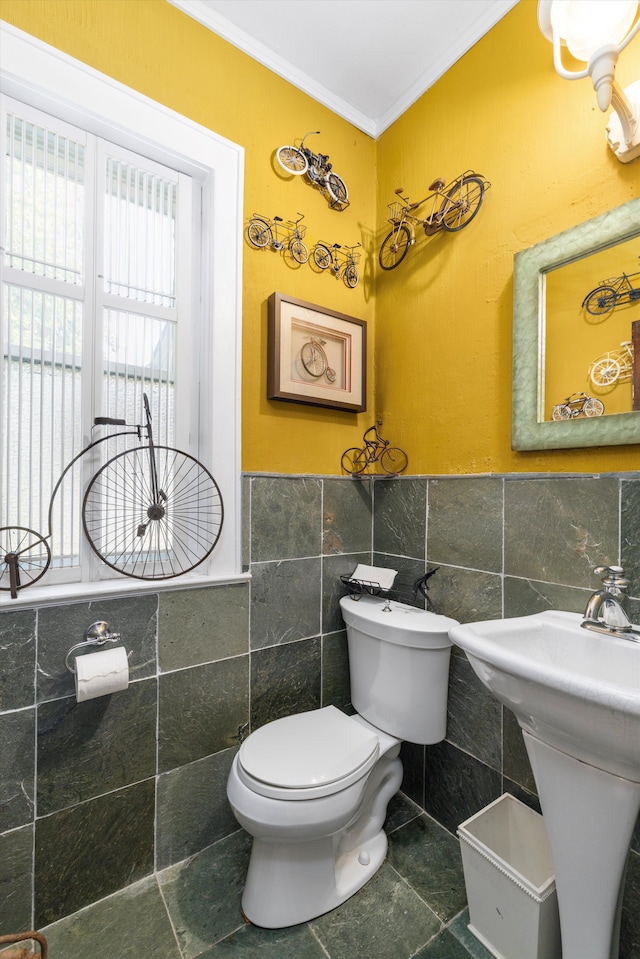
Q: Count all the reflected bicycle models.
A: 3